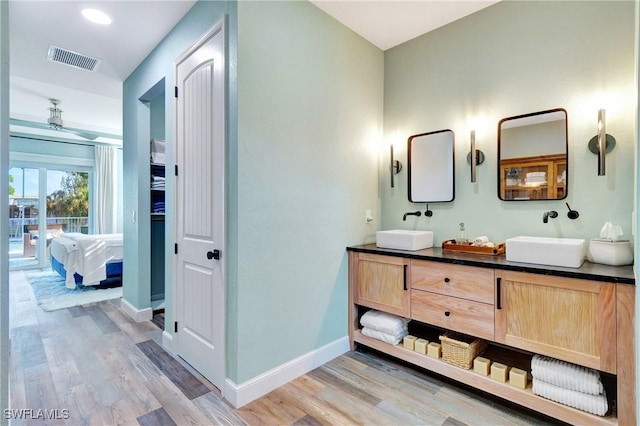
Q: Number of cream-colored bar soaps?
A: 6